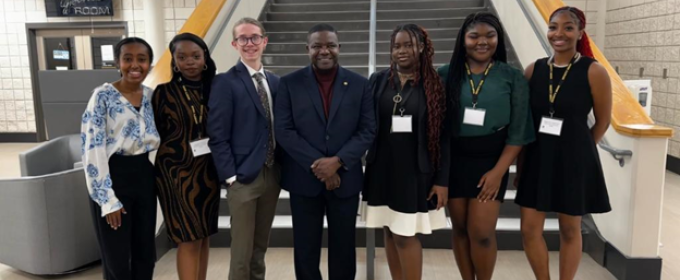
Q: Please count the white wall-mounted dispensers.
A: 1